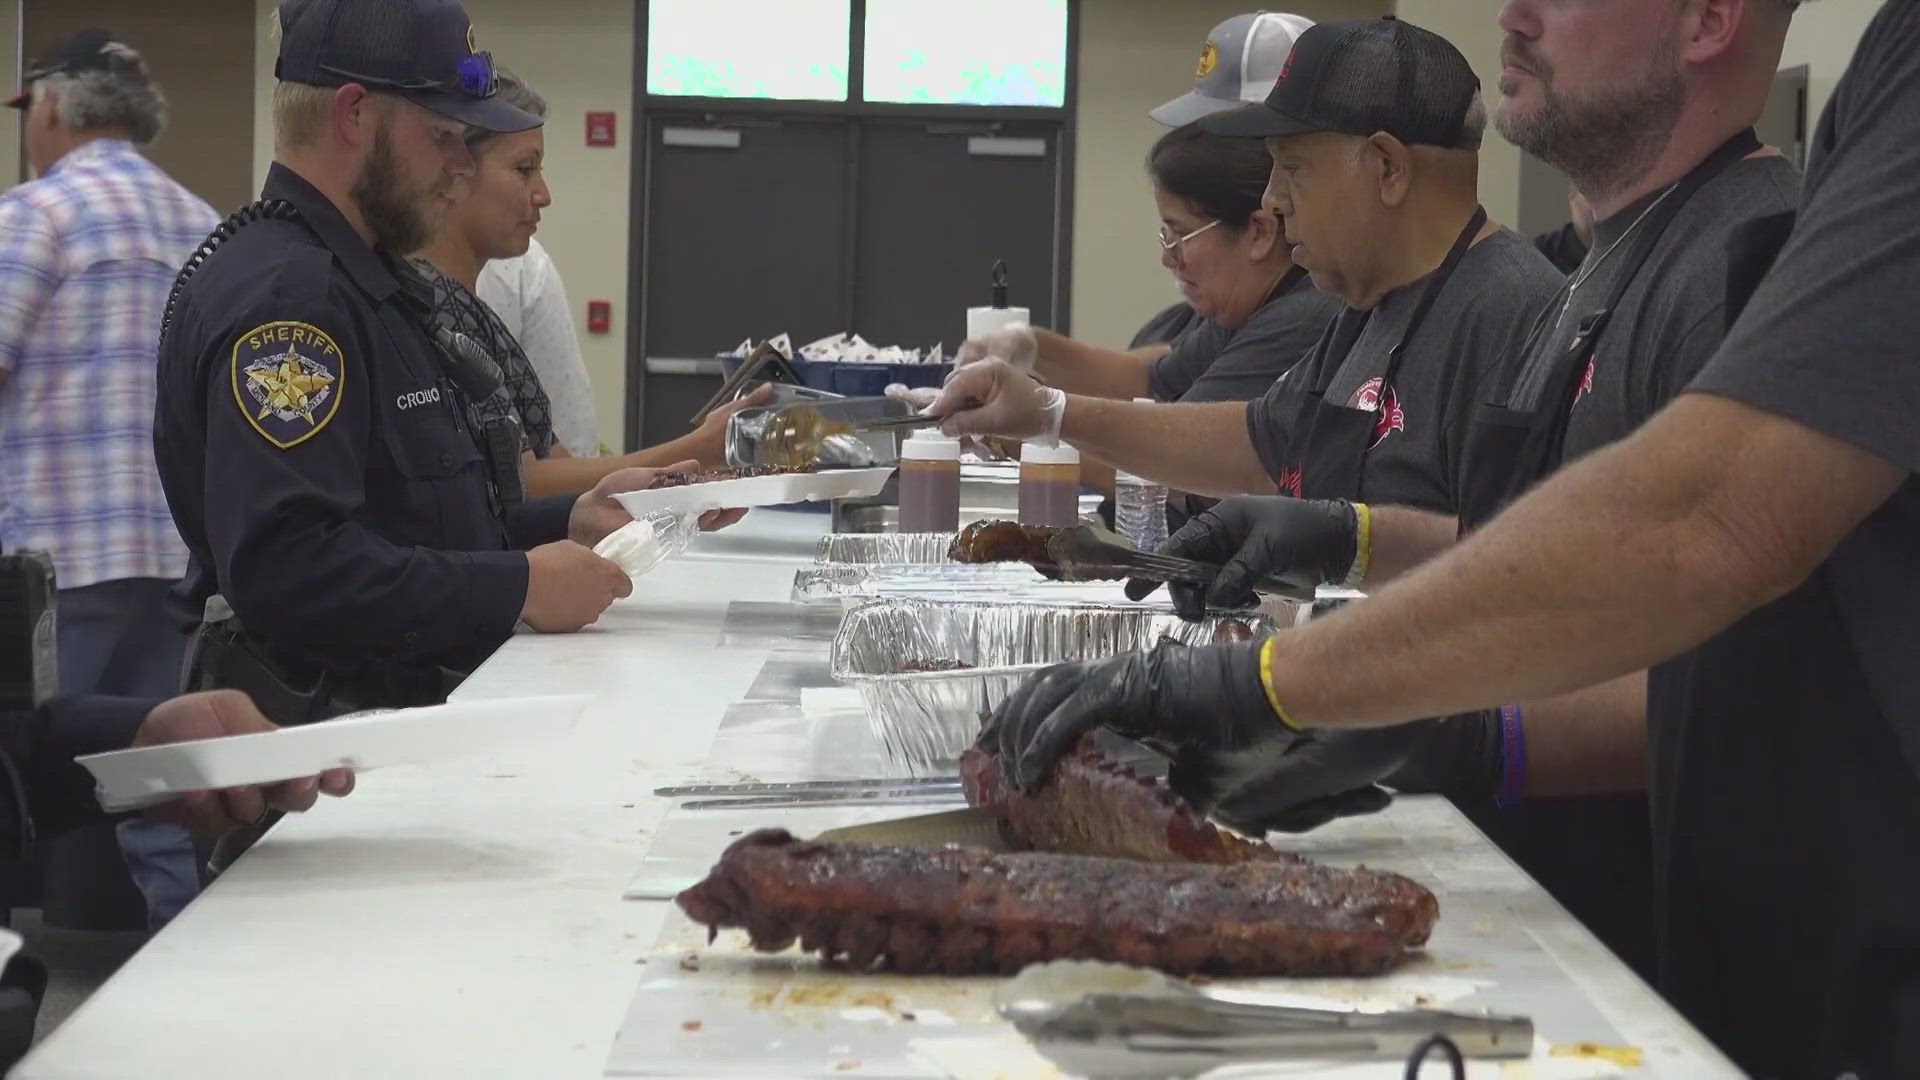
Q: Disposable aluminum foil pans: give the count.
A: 3